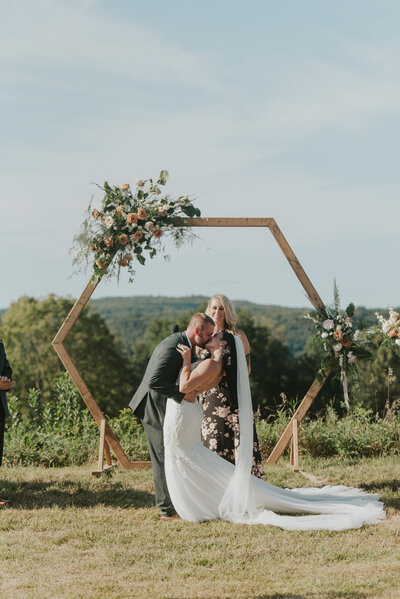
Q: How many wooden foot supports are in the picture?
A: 2